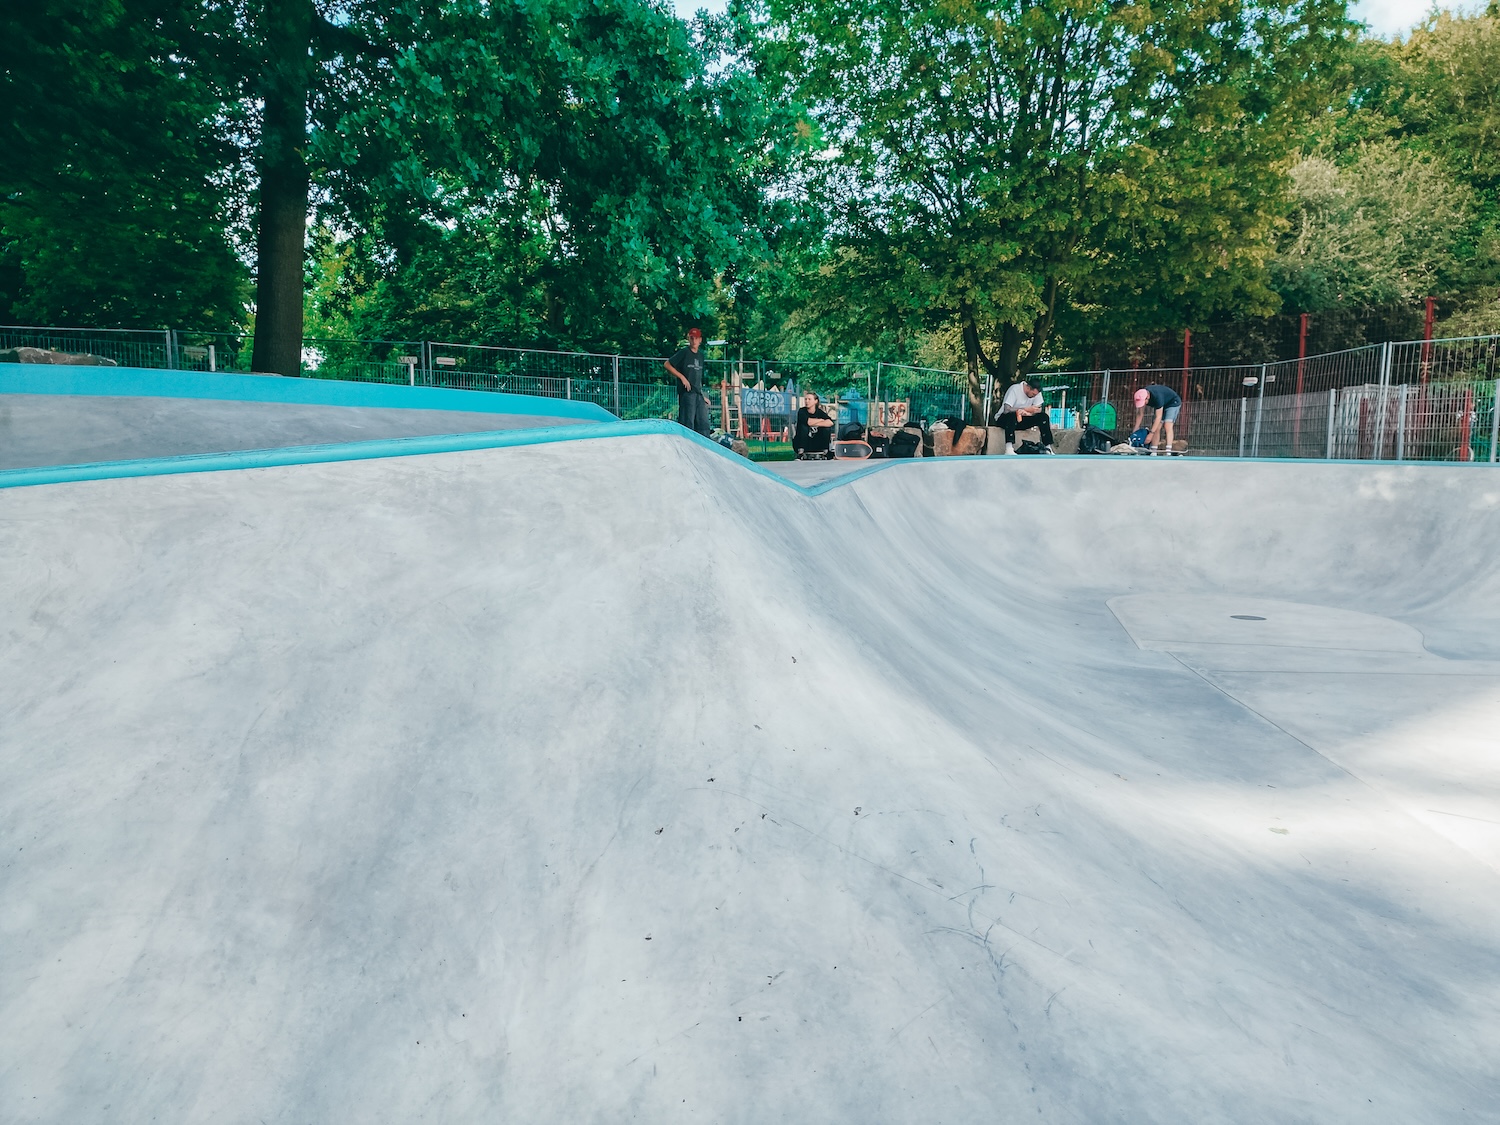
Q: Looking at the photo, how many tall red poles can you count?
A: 3